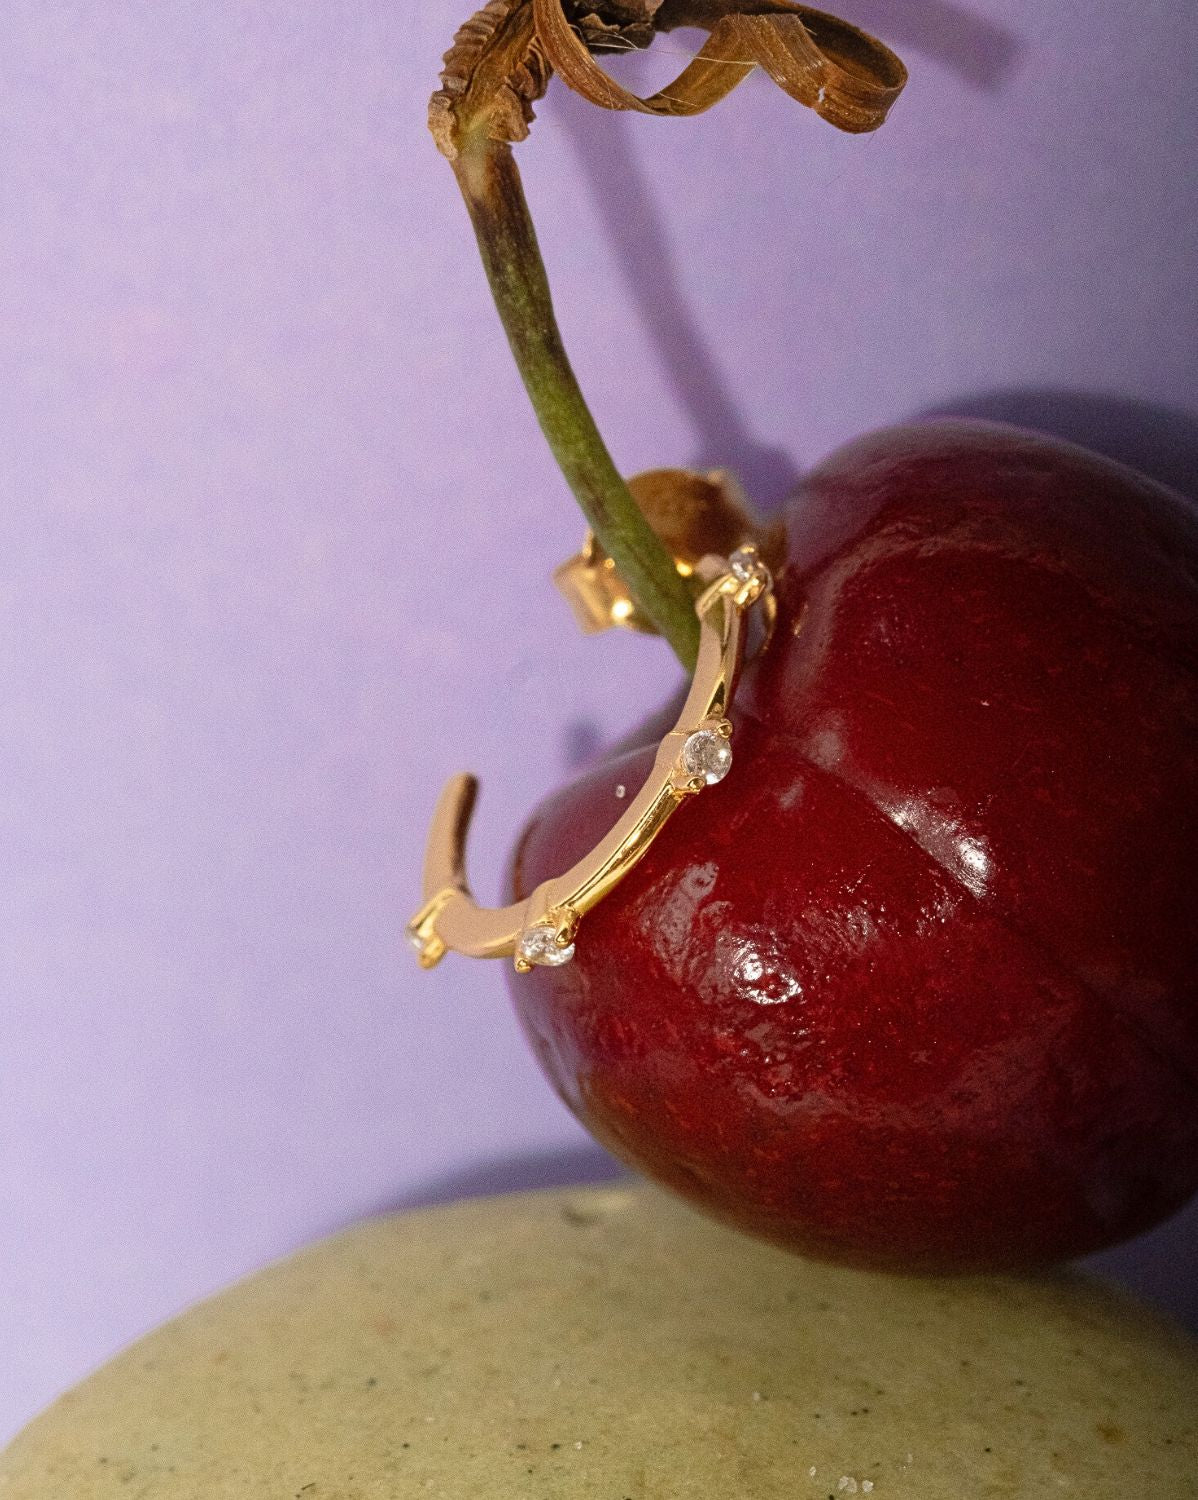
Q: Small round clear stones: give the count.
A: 4